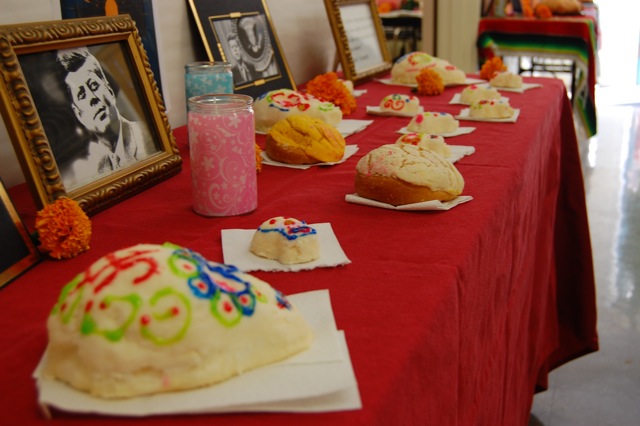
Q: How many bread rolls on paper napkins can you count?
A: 2